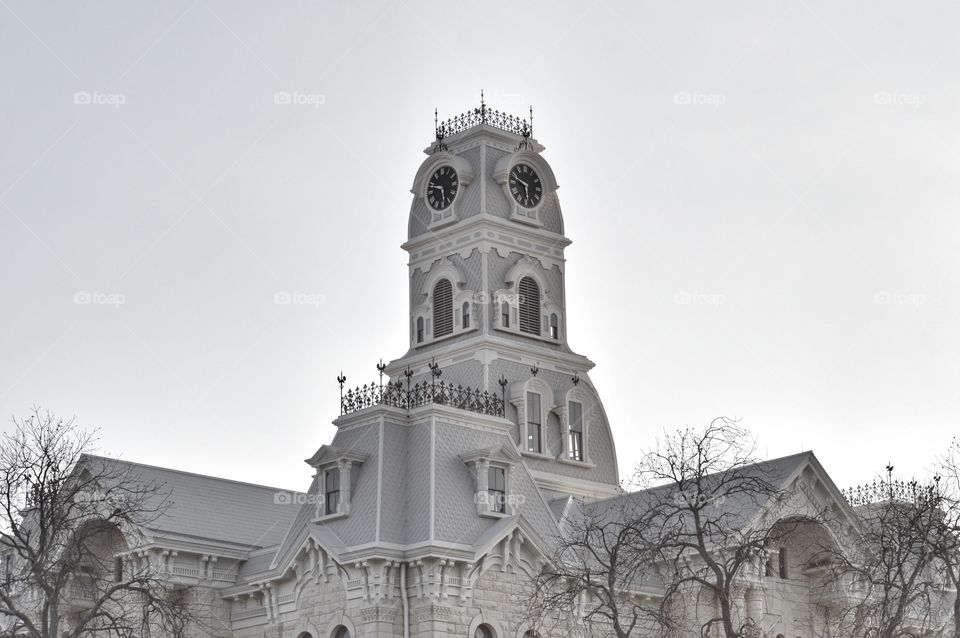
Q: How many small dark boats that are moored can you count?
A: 0